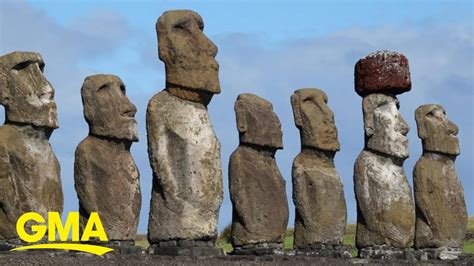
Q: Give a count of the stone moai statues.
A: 7